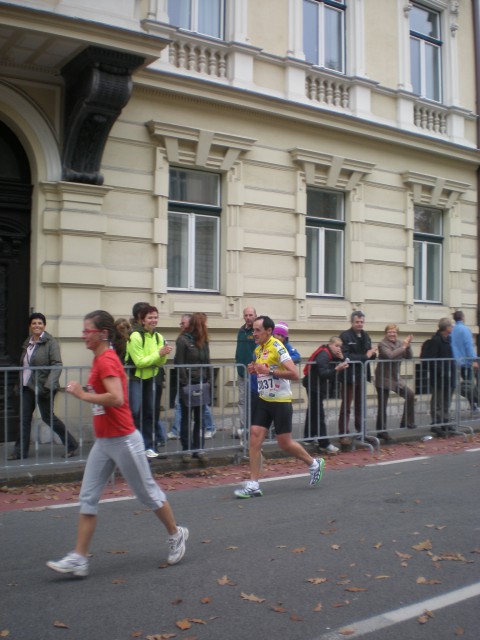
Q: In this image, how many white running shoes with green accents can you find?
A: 2